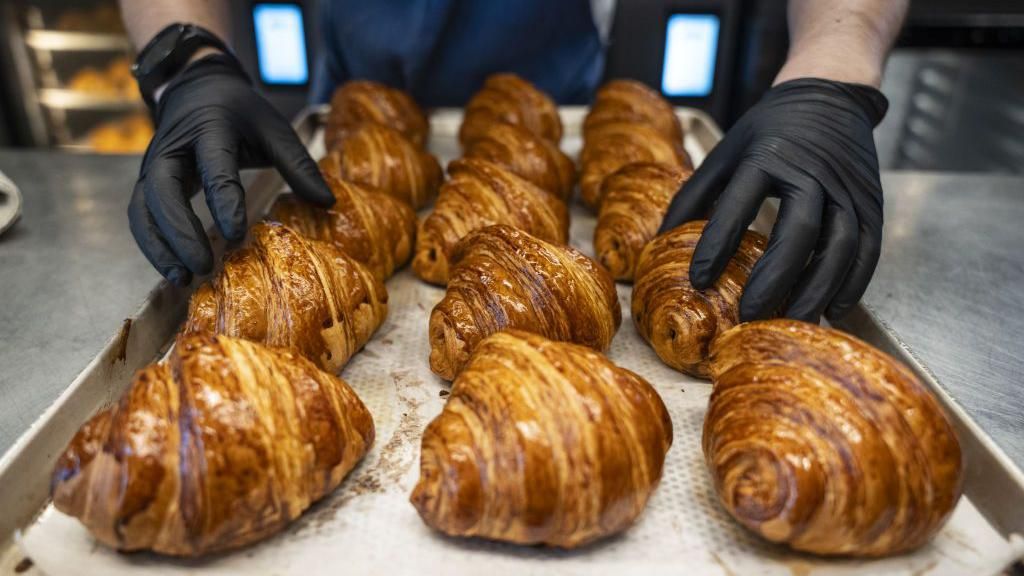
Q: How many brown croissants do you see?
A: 15